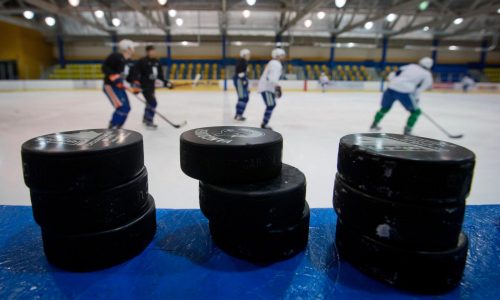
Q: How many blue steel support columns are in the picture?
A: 9